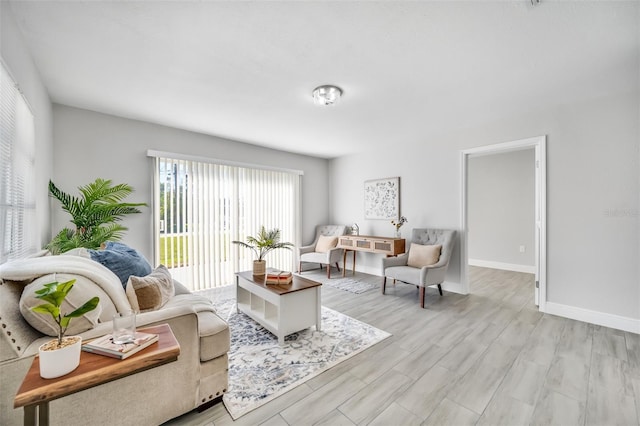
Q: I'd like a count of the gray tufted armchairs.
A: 2